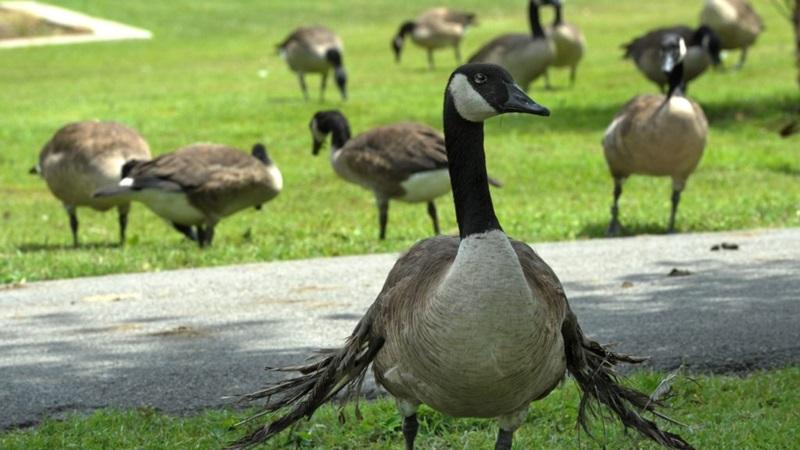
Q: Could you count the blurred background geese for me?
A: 10